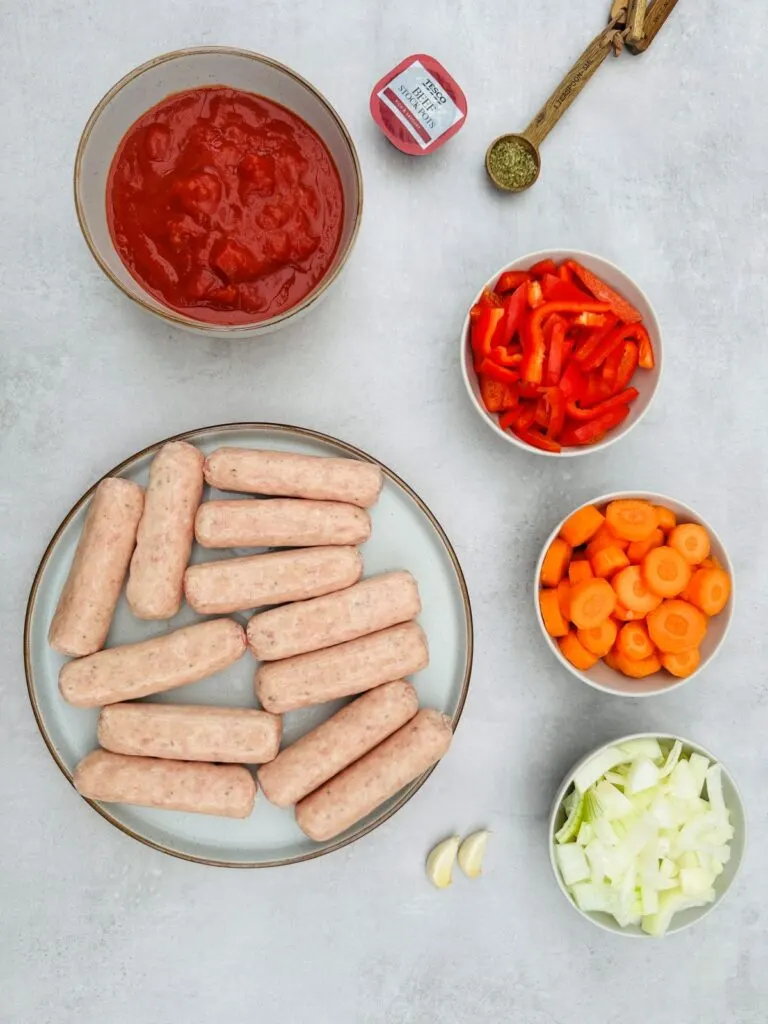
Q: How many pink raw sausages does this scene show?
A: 12